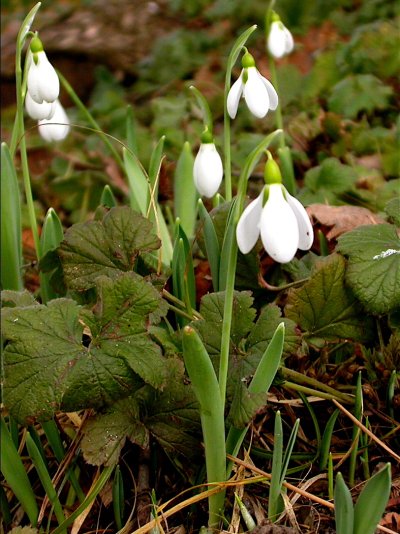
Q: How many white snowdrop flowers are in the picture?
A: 7